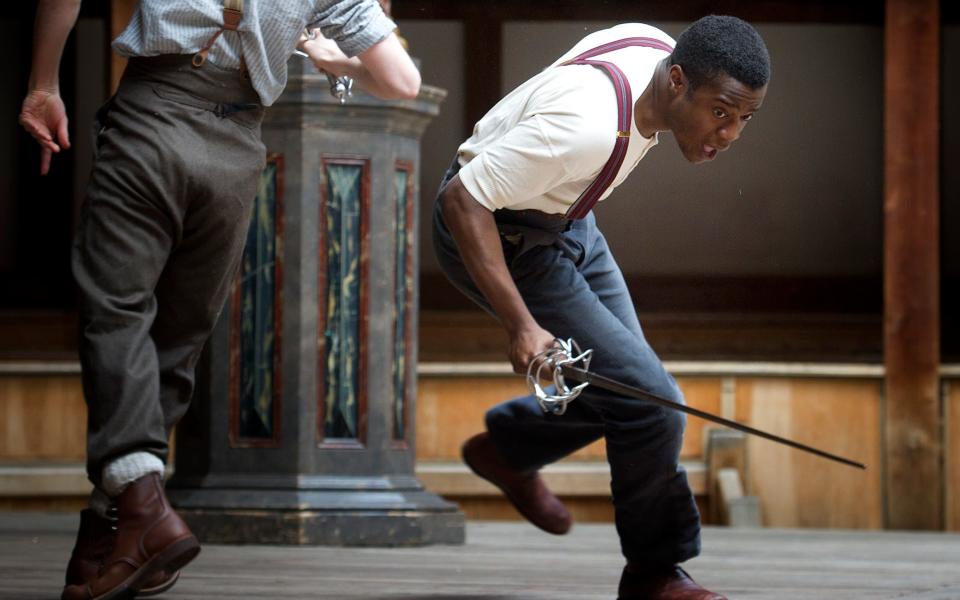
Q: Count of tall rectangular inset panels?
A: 3